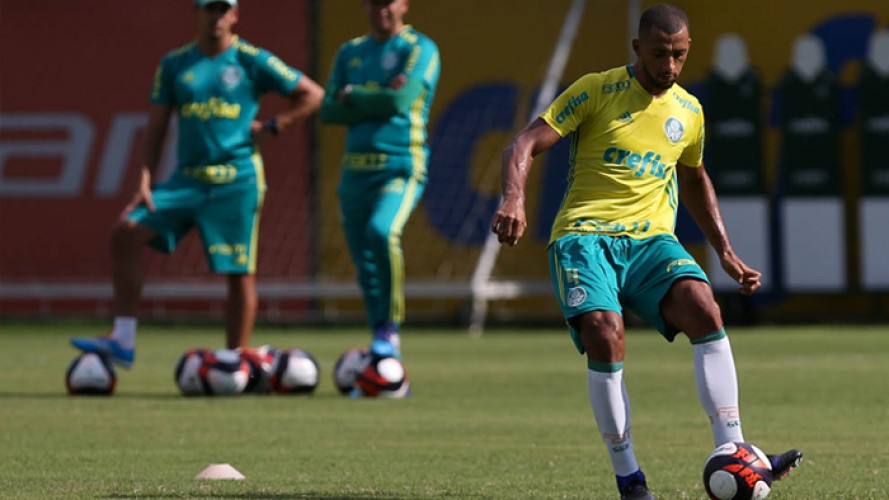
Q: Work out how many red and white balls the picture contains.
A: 8